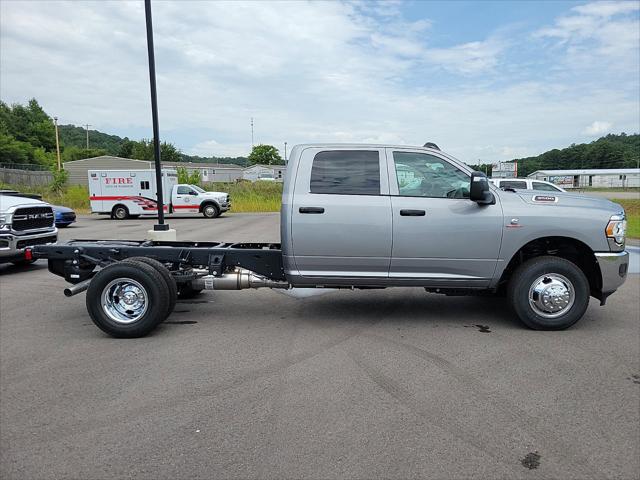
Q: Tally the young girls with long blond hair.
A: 0